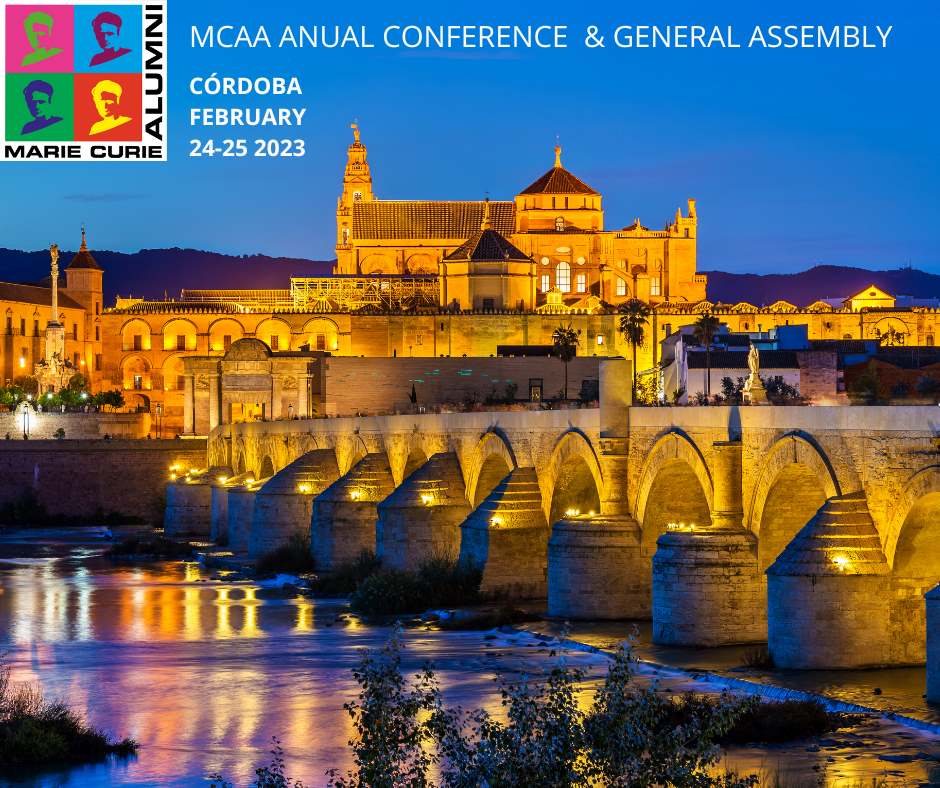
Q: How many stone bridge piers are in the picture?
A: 11